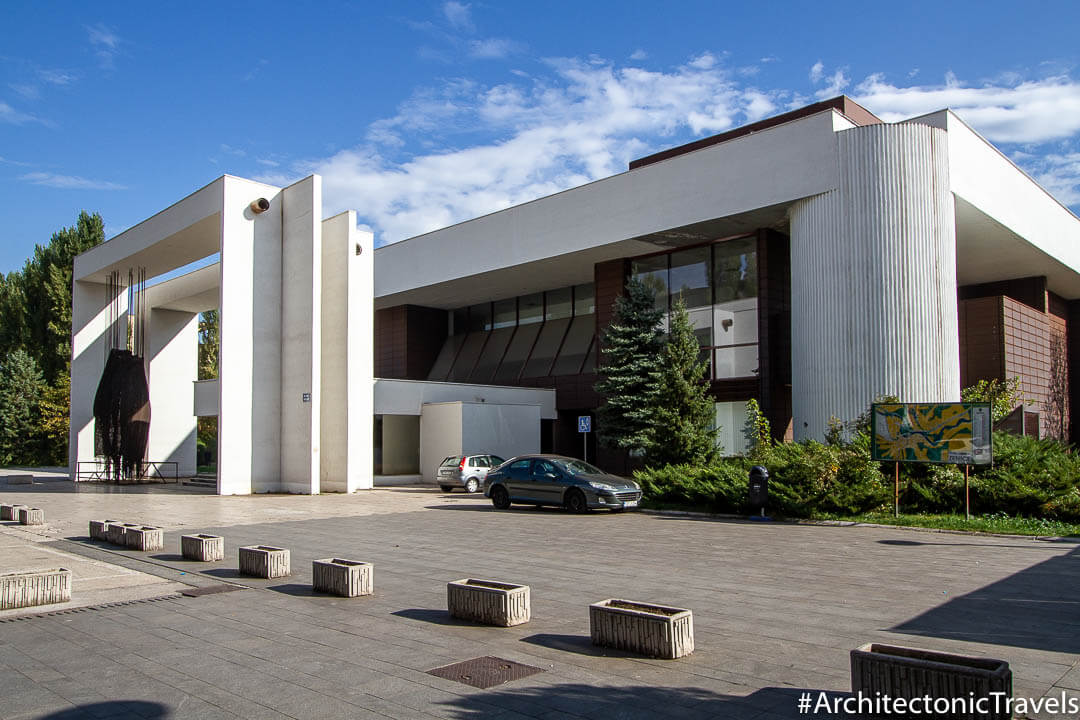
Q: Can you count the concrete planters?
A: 12